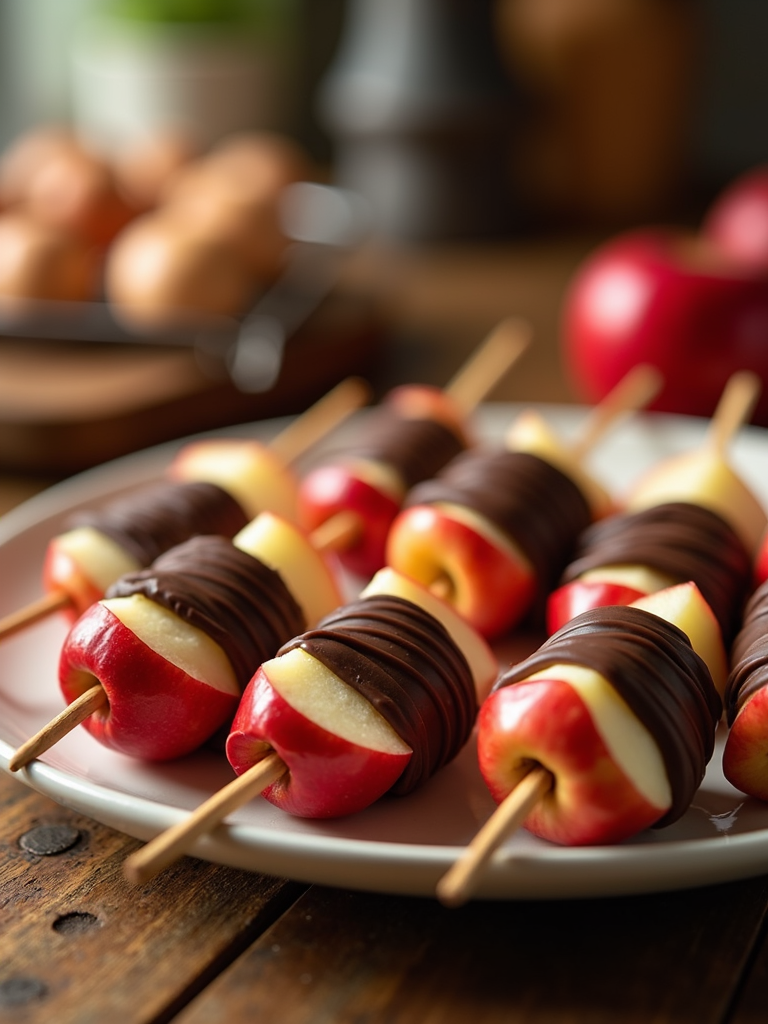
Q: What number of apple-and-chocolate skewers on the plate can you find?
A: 8